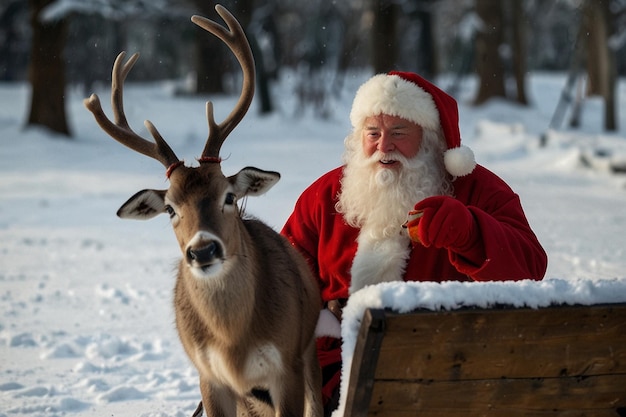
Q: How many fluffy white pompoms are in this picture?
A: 1